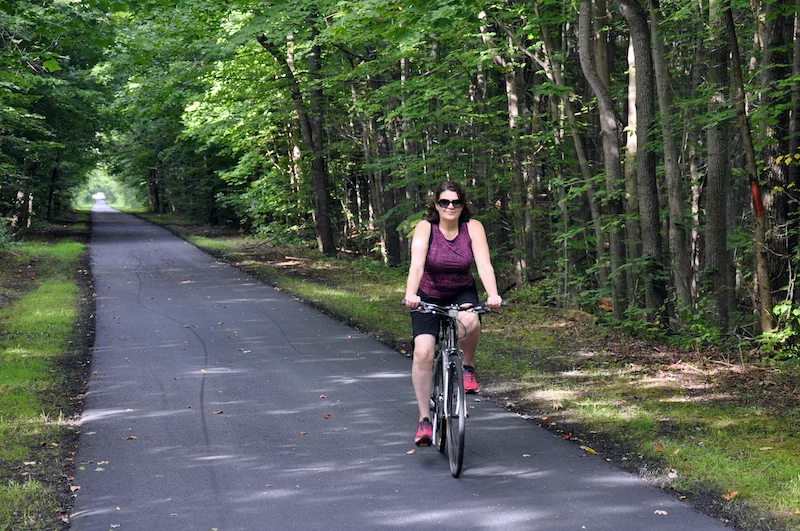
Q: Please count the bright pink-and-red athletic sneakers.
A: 2